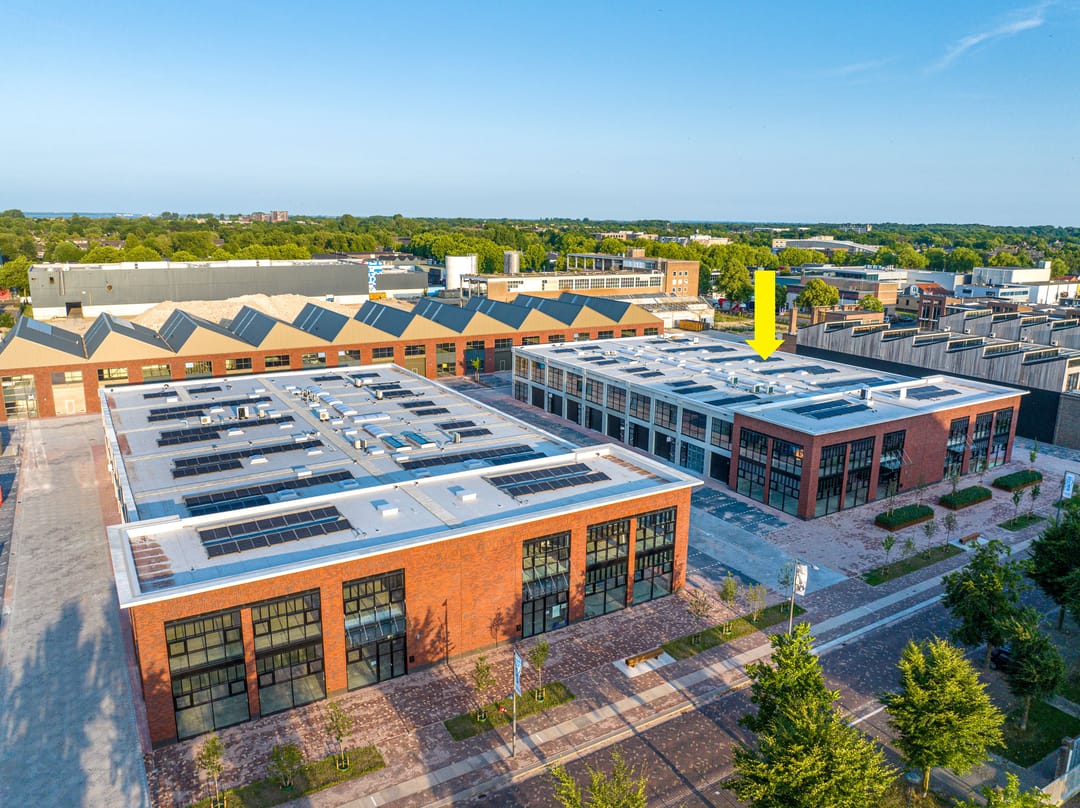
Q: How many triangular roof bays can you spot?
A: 10